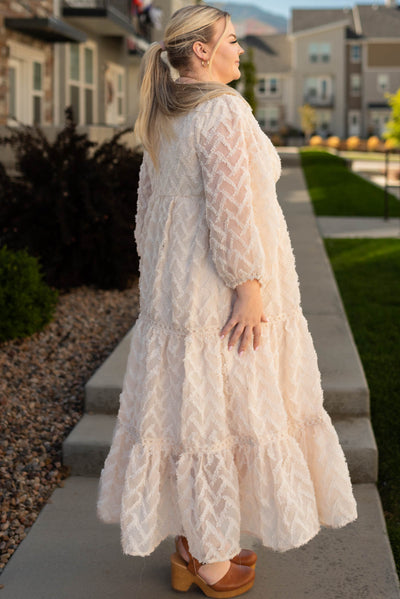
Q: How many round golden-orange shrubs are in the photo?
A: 5